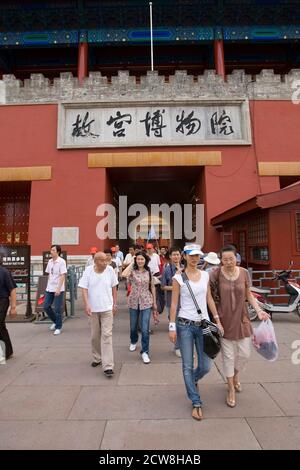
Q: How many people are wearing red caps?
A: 3